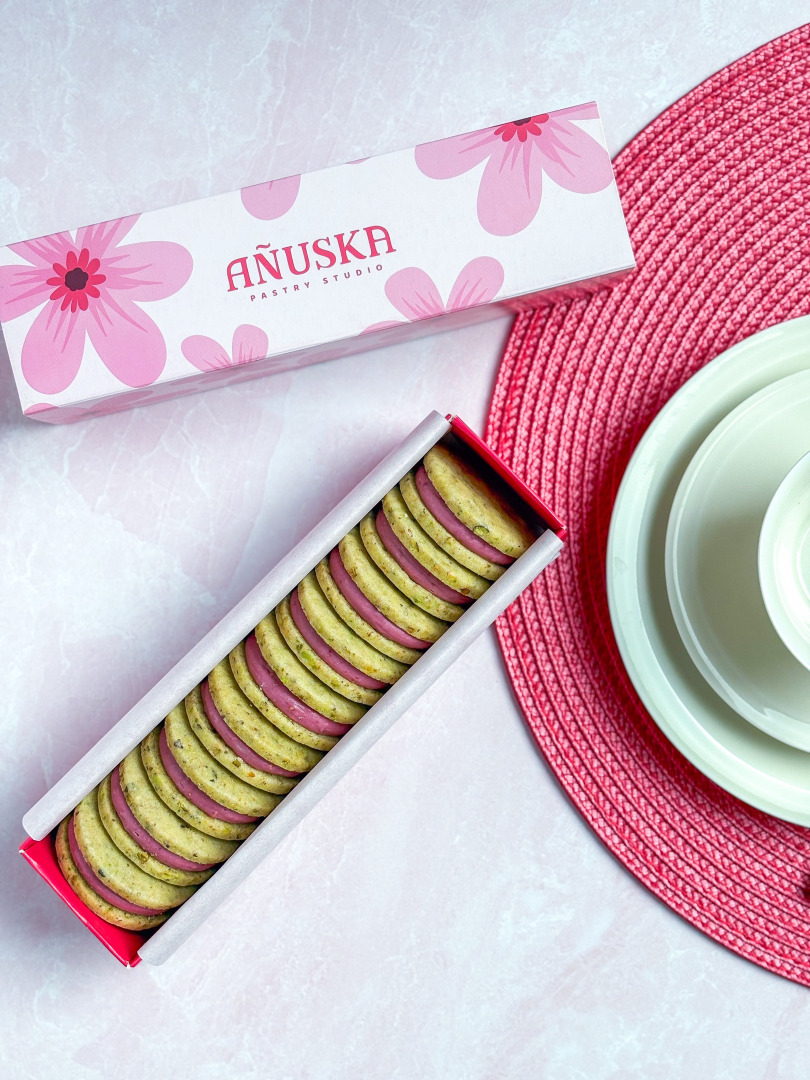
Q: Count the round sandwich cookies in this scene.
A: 9